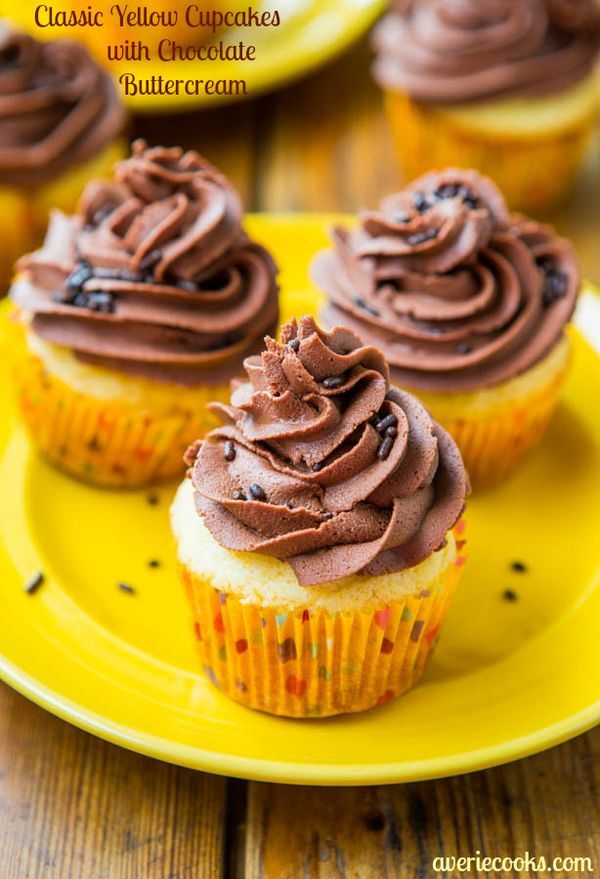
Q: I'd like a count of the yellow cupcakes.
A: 5